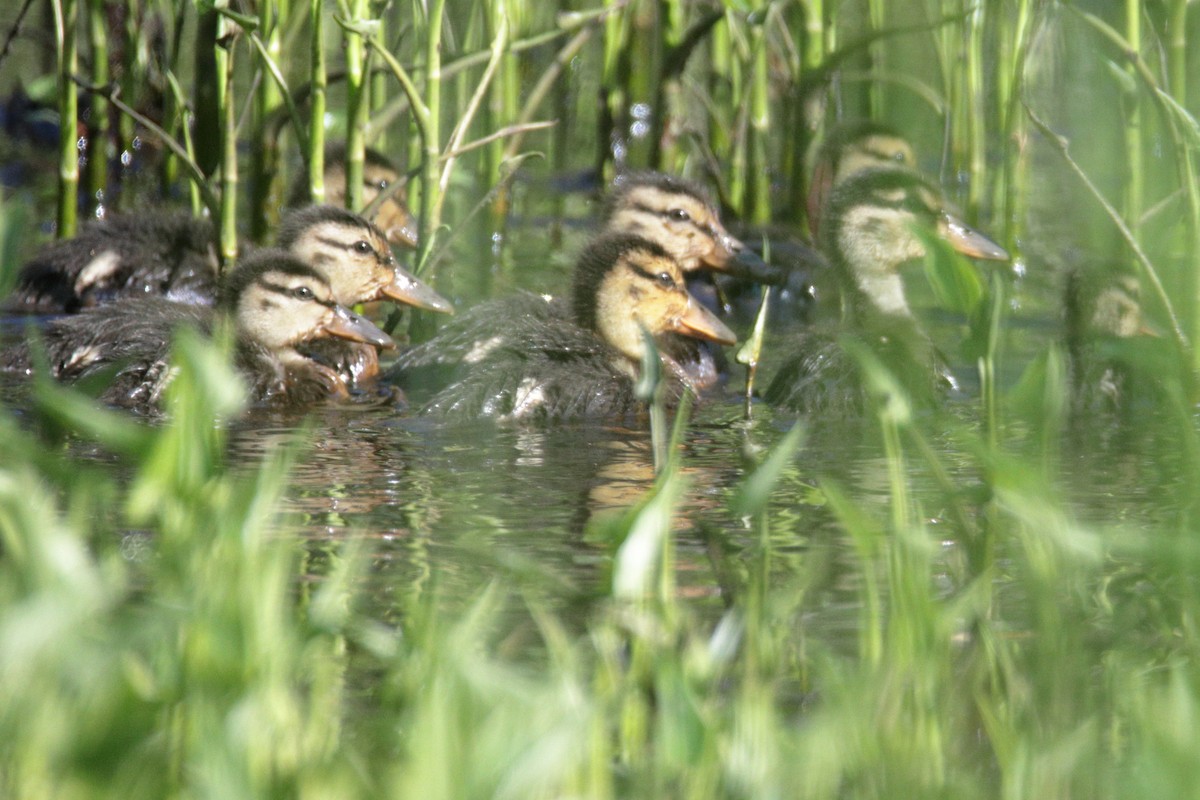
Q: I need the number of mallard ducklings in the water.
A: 8